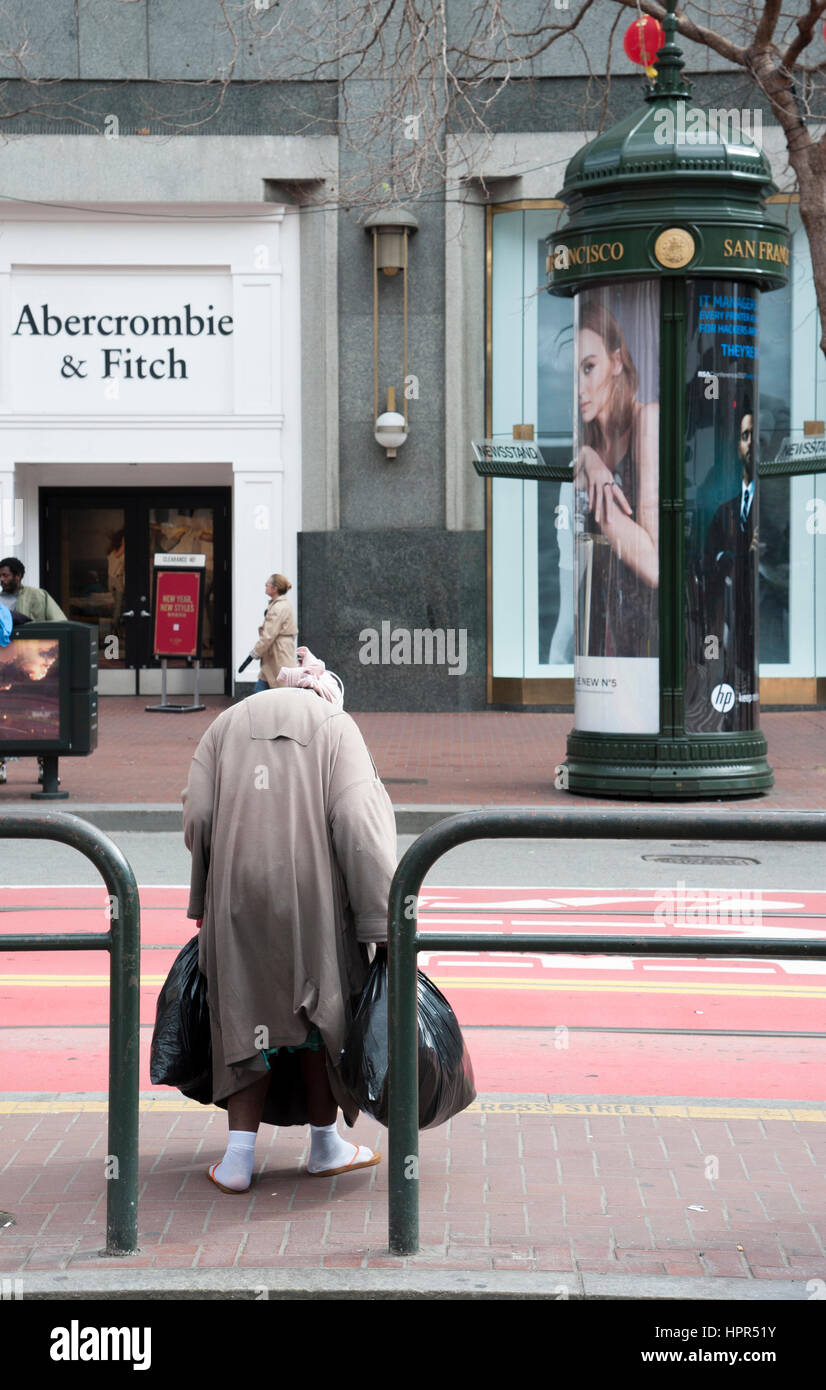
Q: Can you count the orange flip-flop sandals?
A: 2